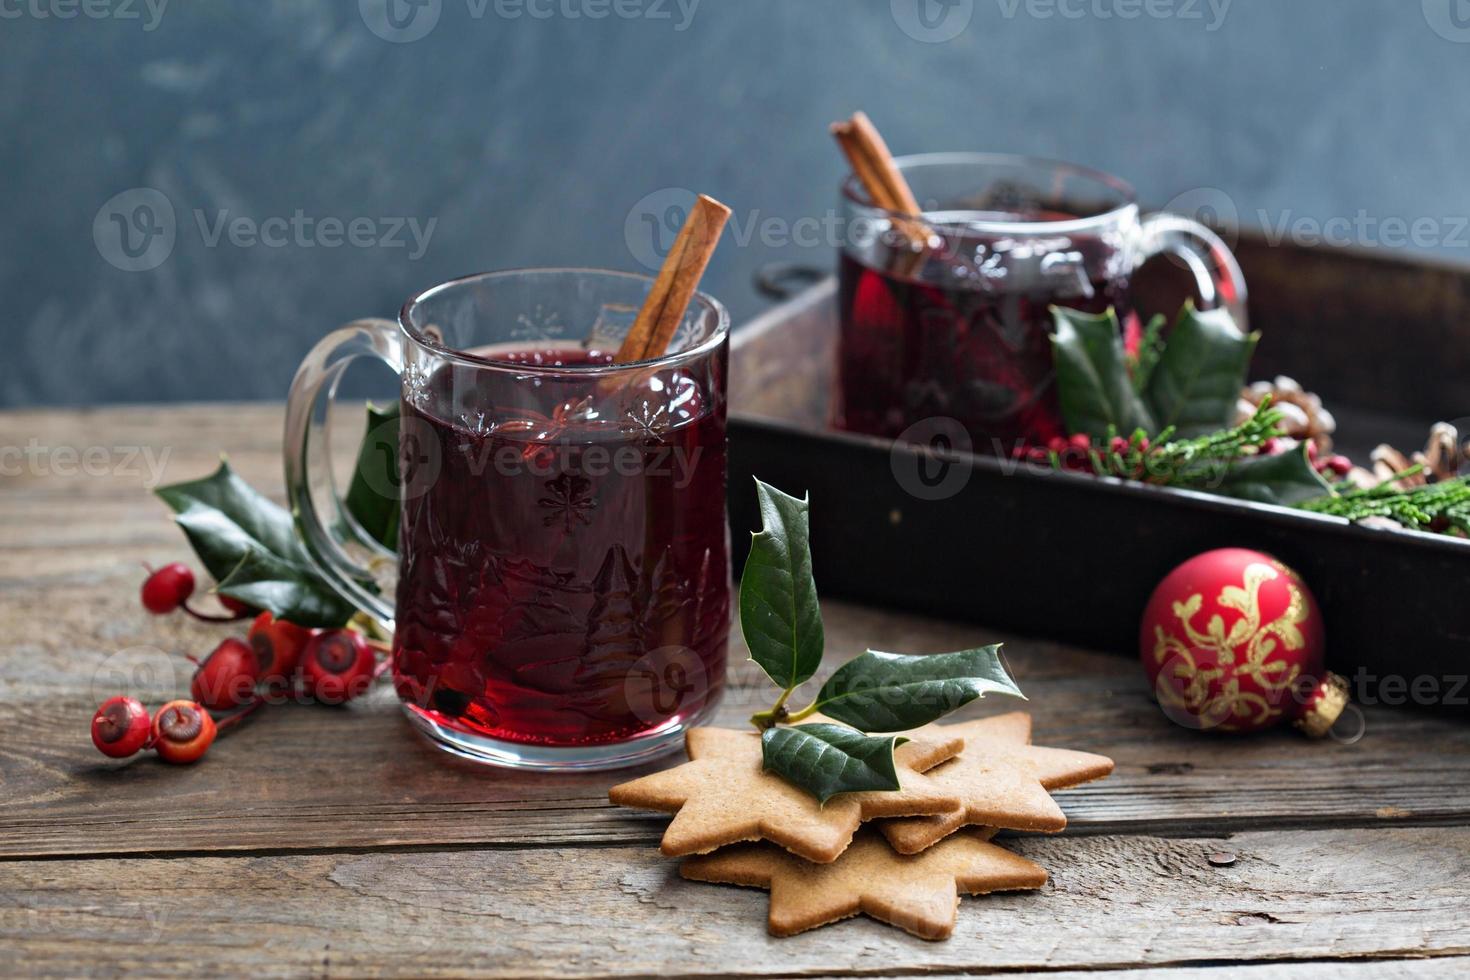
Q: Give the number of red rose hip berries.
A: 7